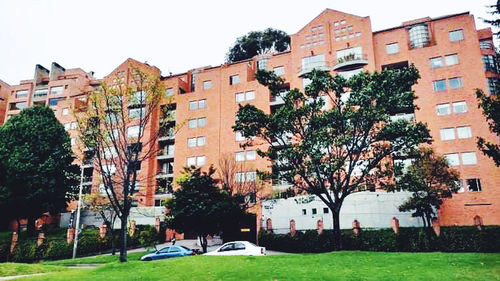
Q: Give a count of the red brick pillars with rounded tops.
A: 13